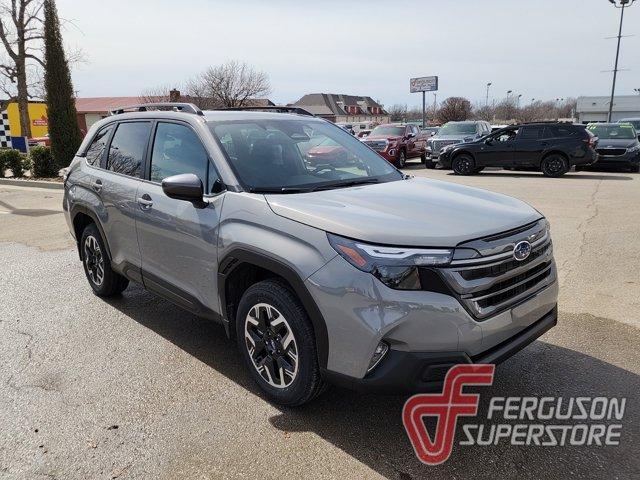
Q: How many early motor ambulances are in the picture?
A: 0